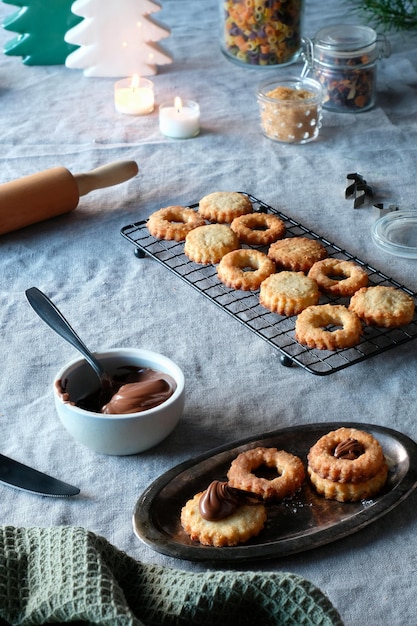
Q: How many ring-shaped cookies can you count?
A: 7